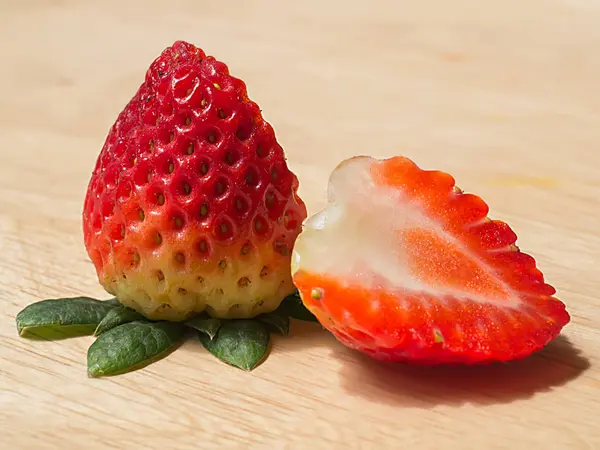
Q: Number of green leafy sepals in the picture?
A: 7